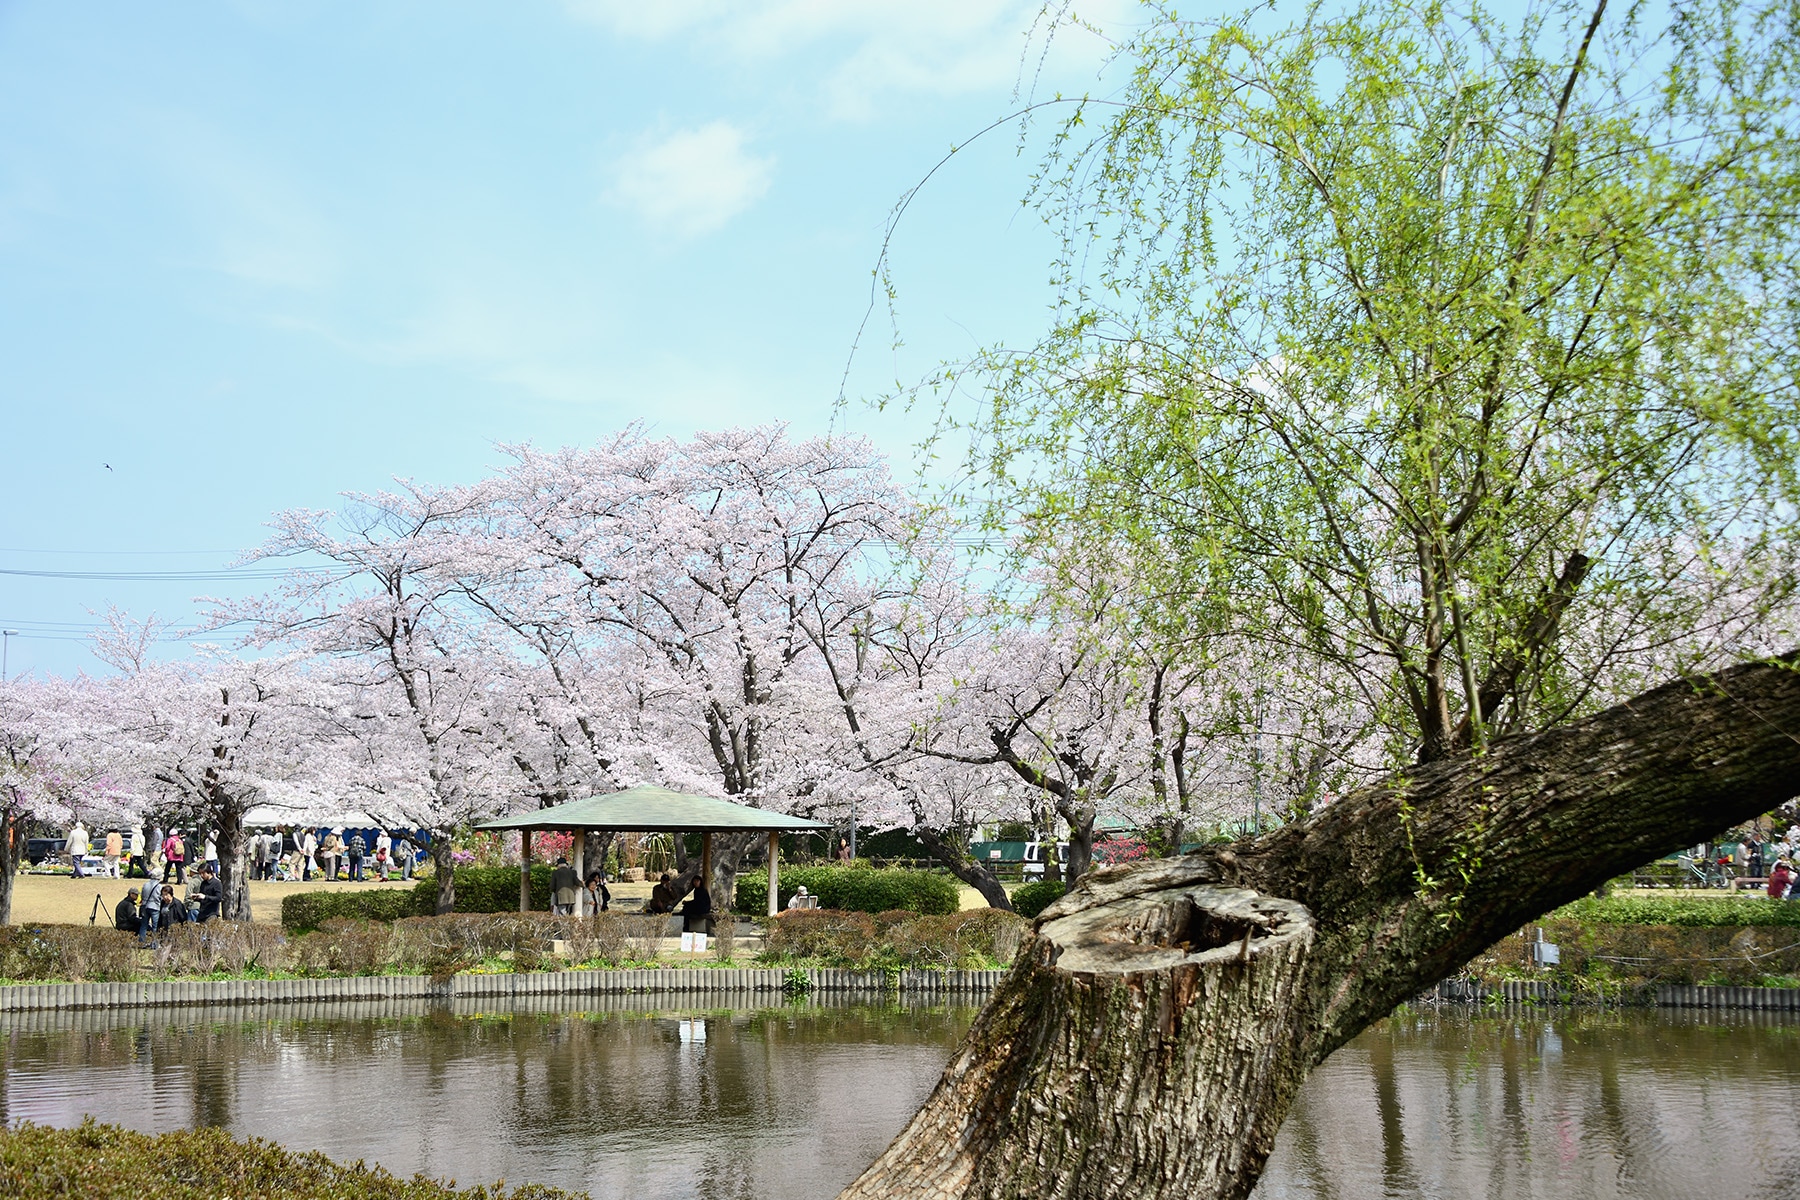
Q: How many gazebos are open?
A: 1